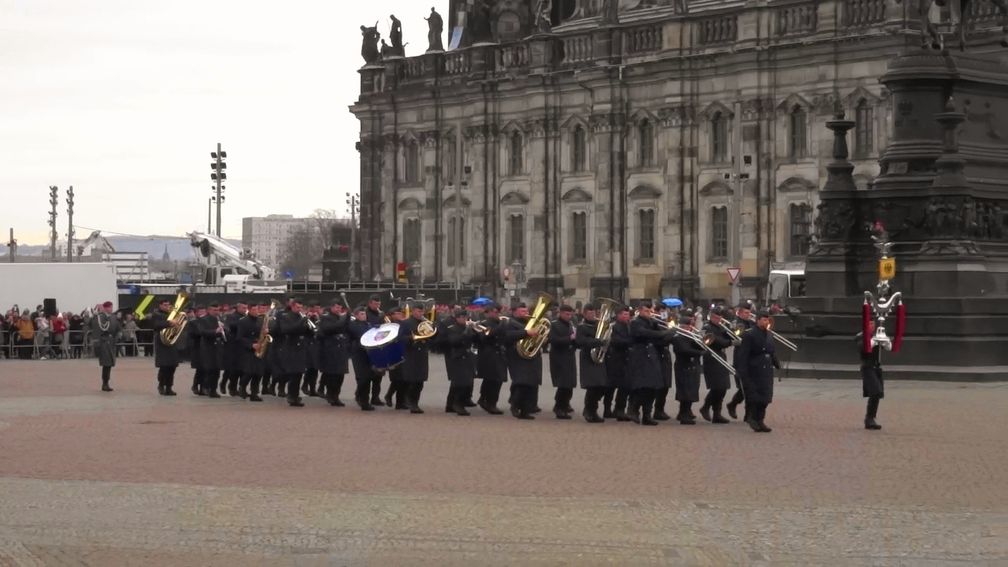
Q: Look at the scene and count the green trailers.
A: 0